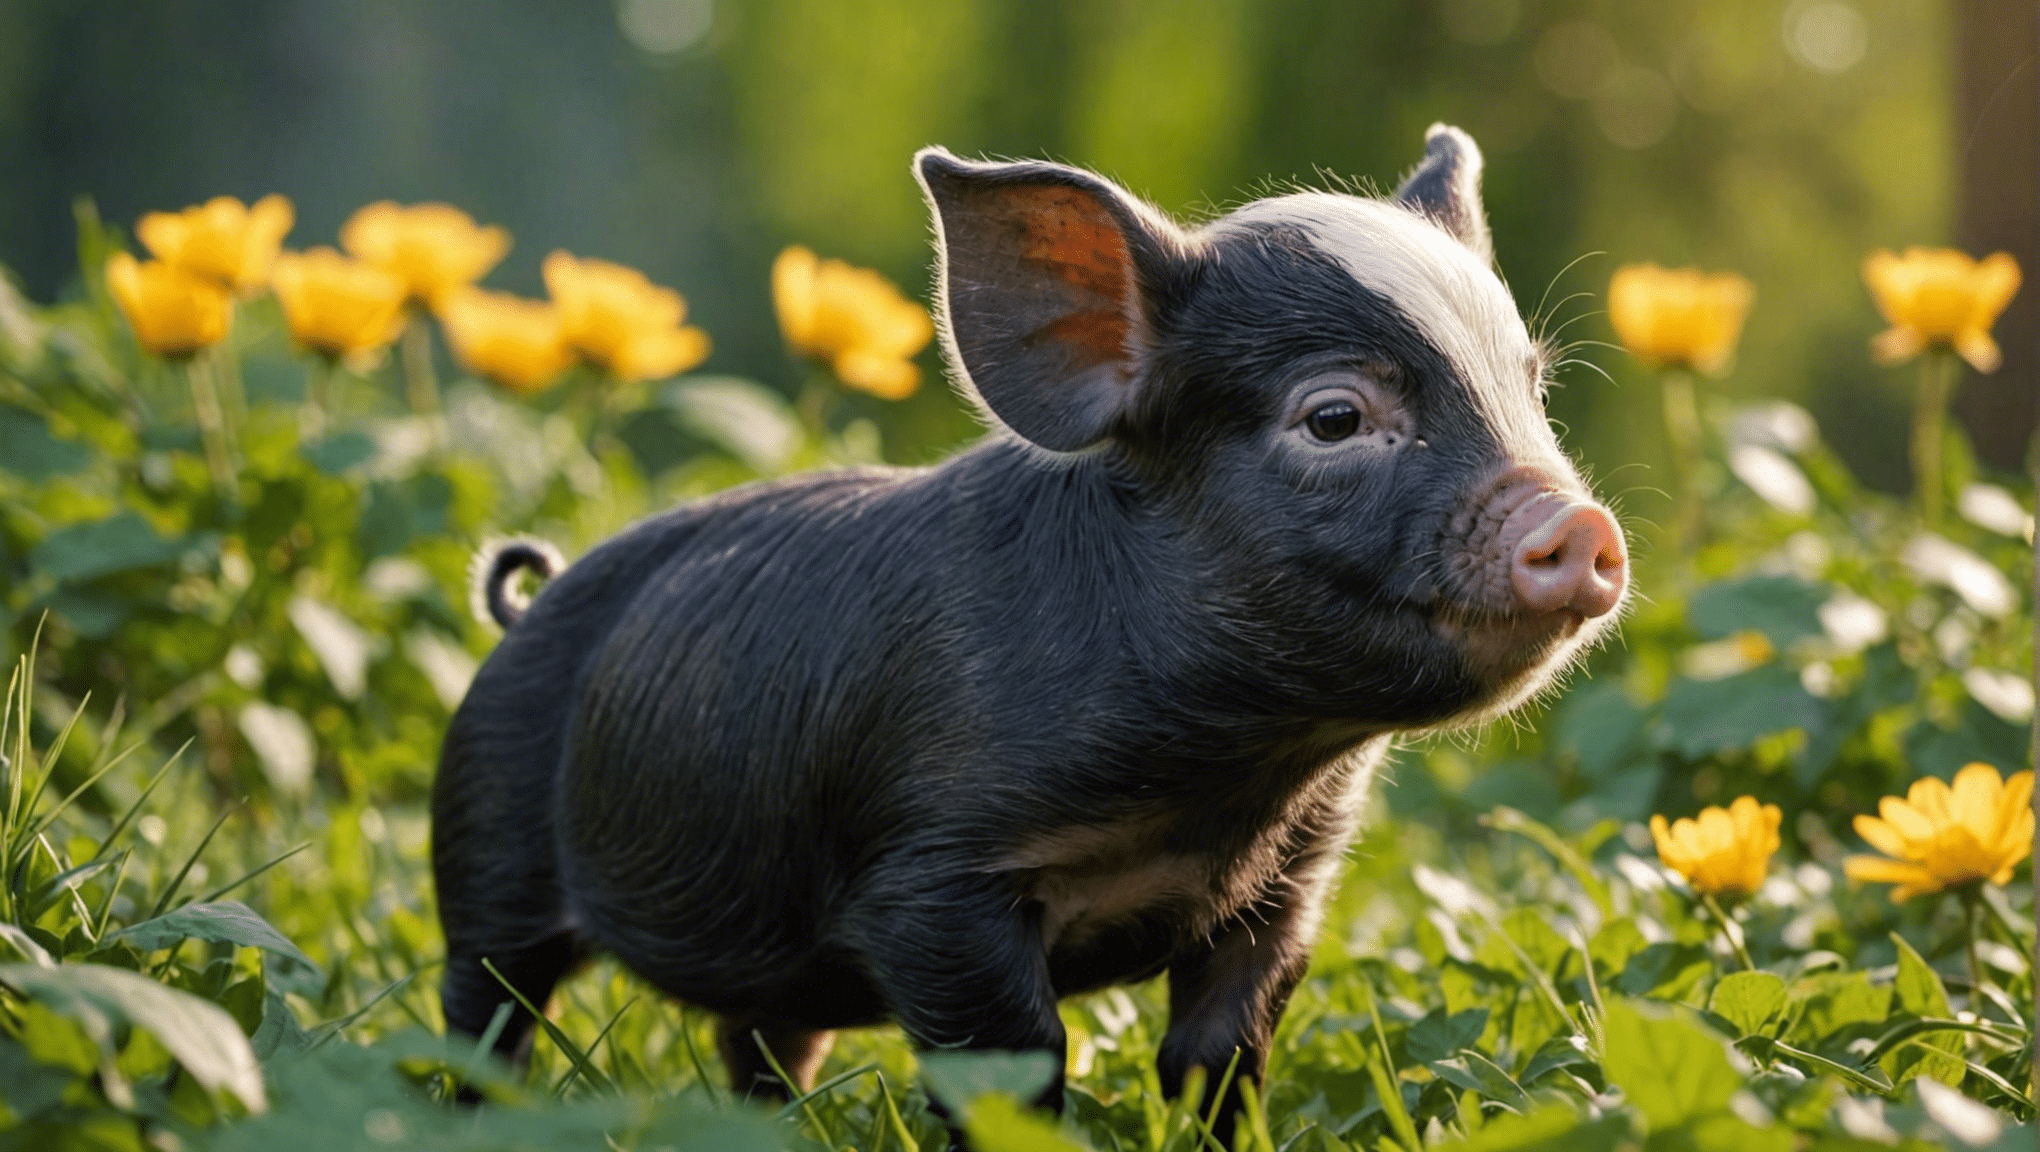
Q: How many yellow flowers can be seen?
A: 11